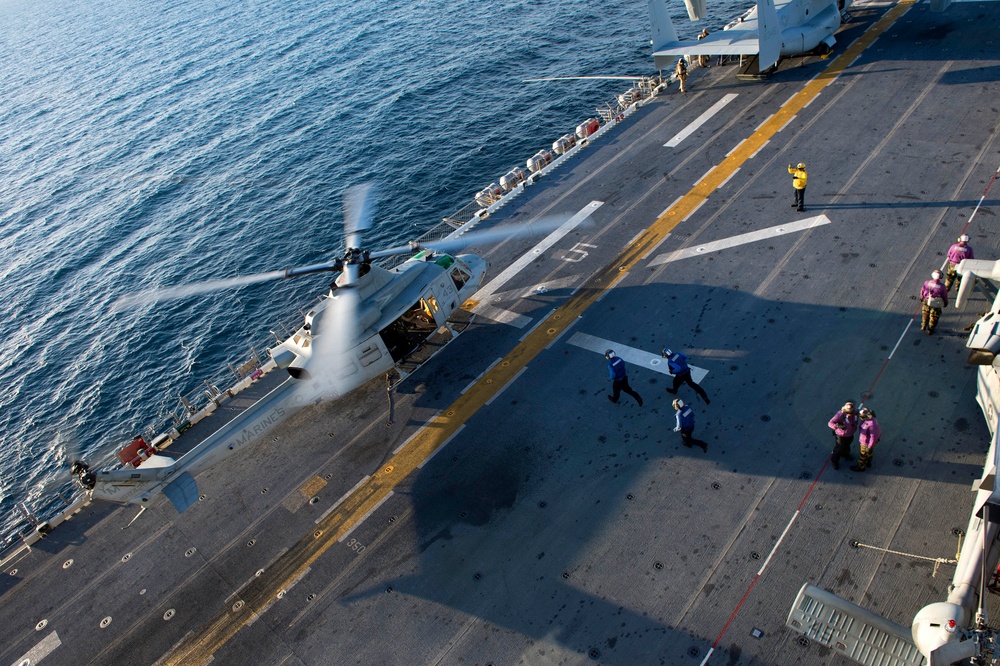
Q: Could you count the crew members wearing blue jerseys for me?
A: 3